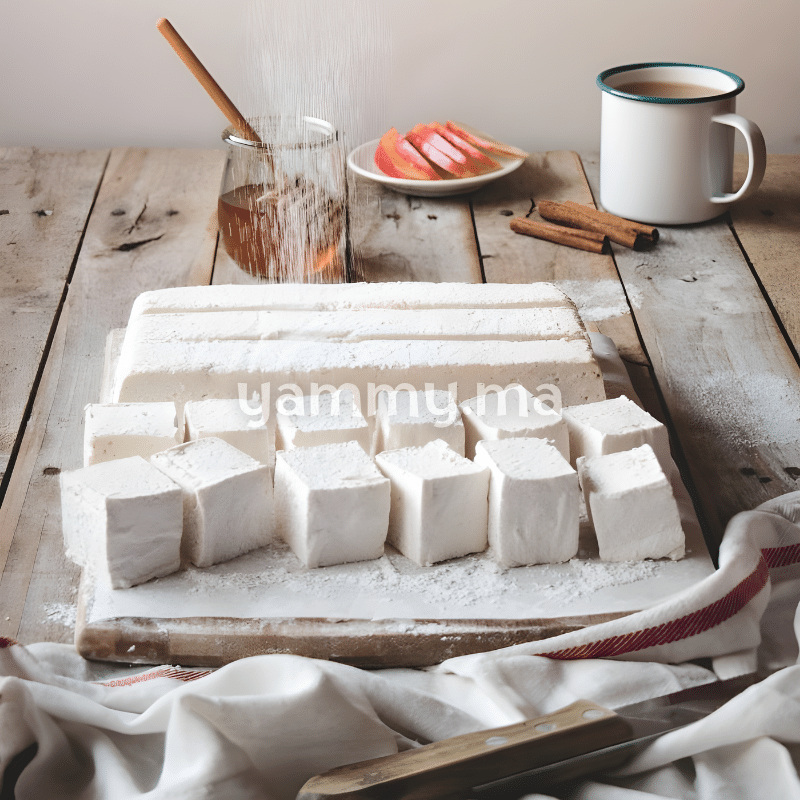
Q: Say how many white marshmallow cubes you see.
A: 12